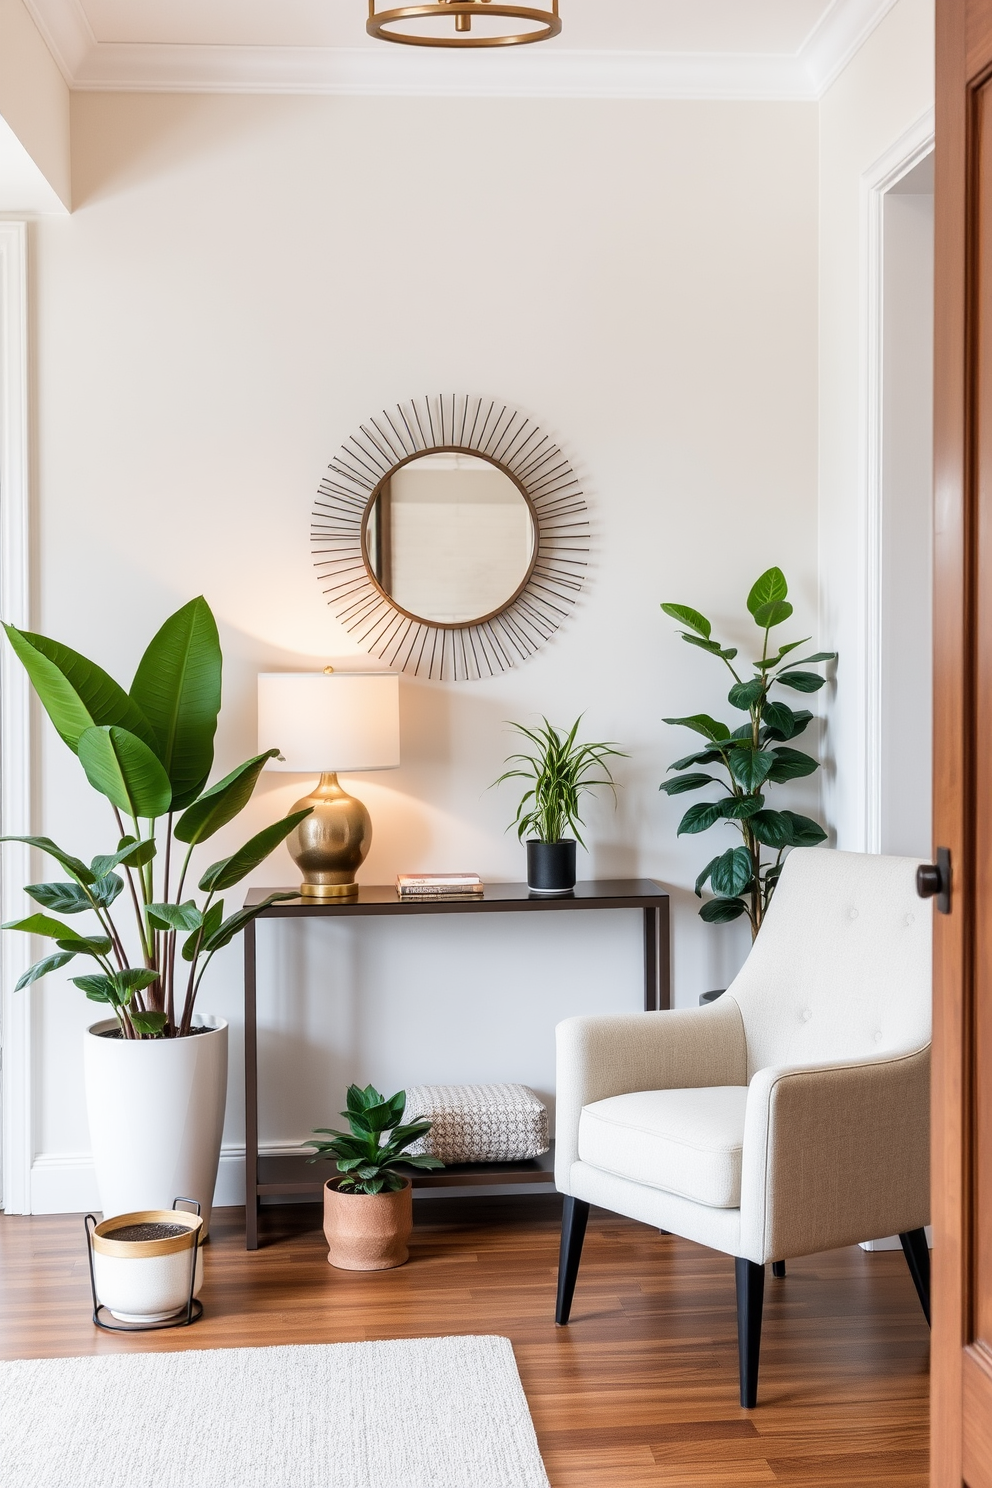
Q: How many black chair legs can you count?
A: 4